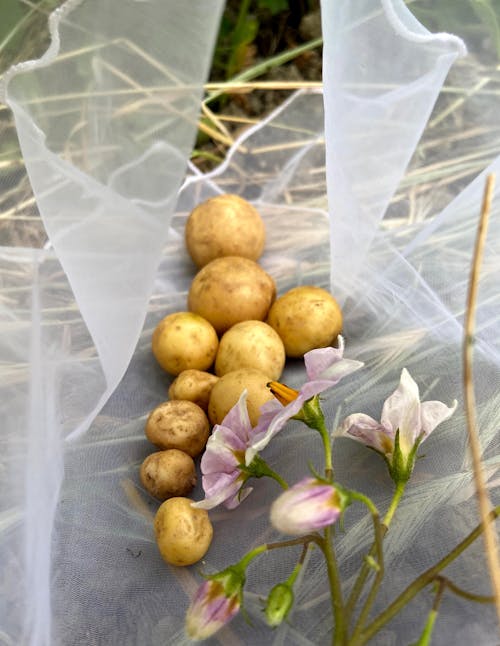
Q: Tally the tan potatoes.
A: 10